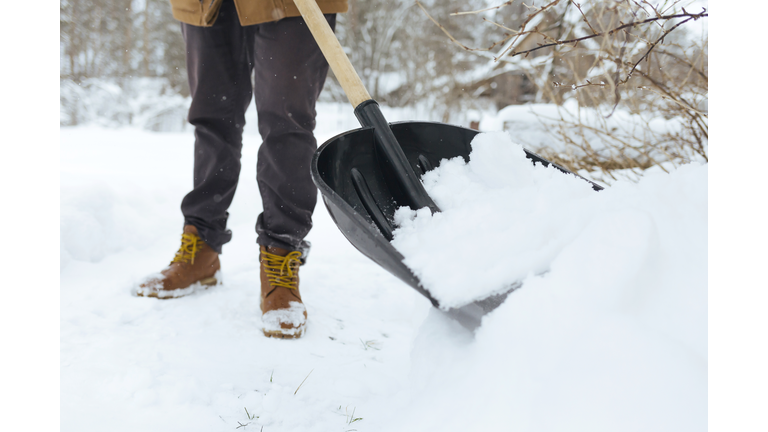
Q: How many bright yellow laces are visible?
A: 2